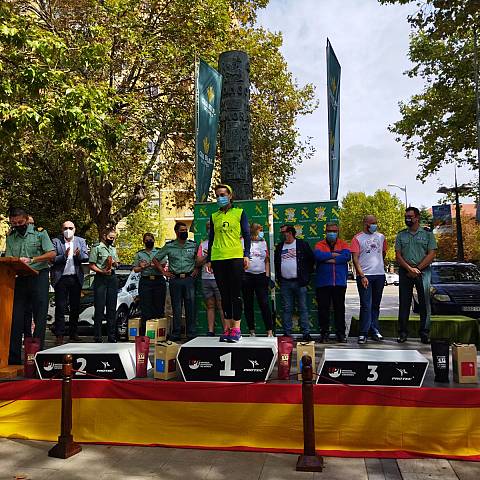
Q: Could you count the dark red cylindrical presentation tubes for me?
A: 3